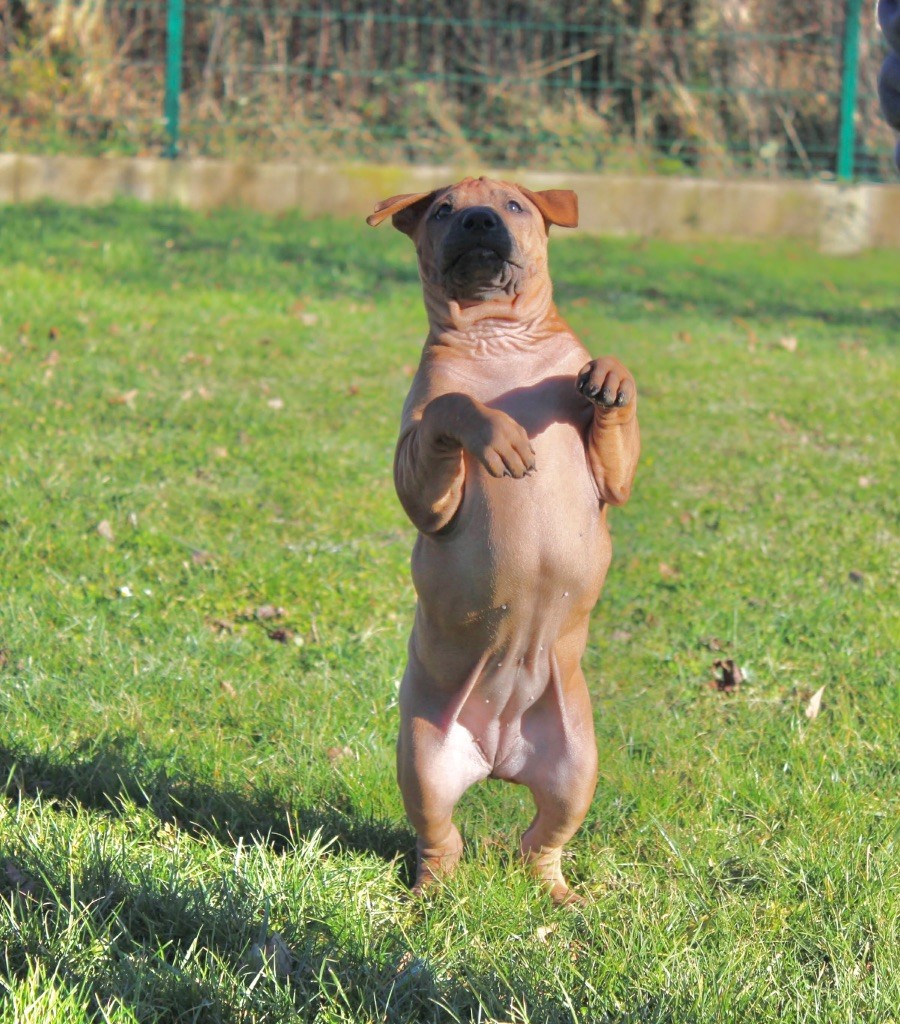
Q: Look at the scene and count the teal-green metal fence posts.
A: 2